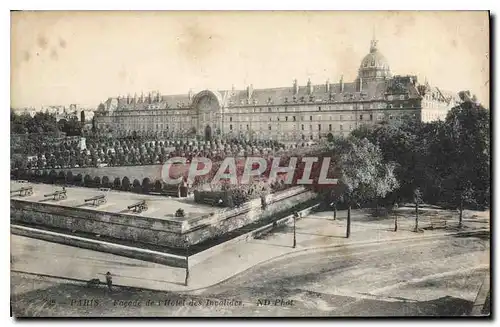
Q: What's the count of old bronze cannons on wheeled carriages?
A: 4